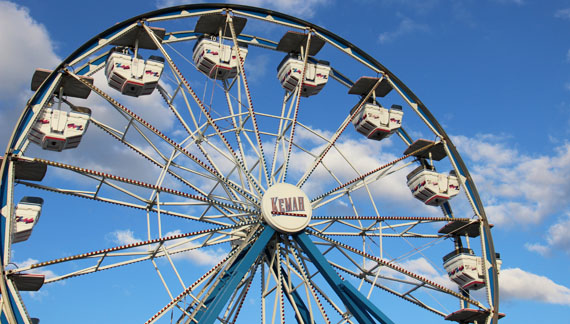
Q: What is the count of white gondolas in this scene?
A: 8